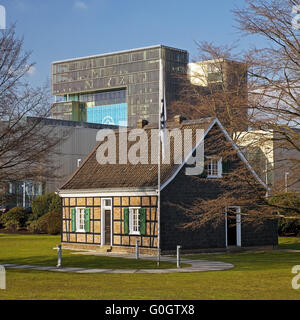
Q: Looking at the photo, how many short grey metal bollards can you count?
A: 3